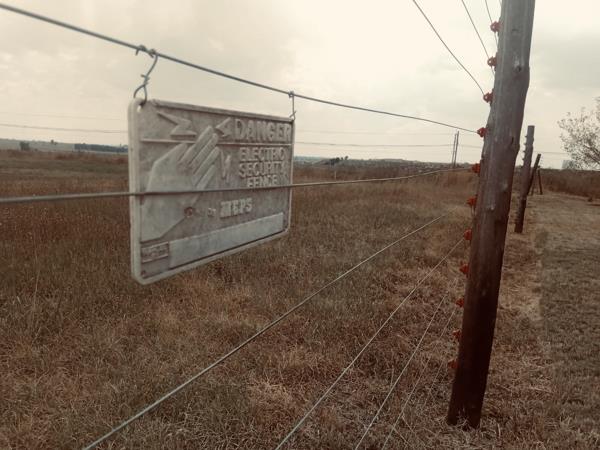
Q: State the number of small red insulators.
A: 11